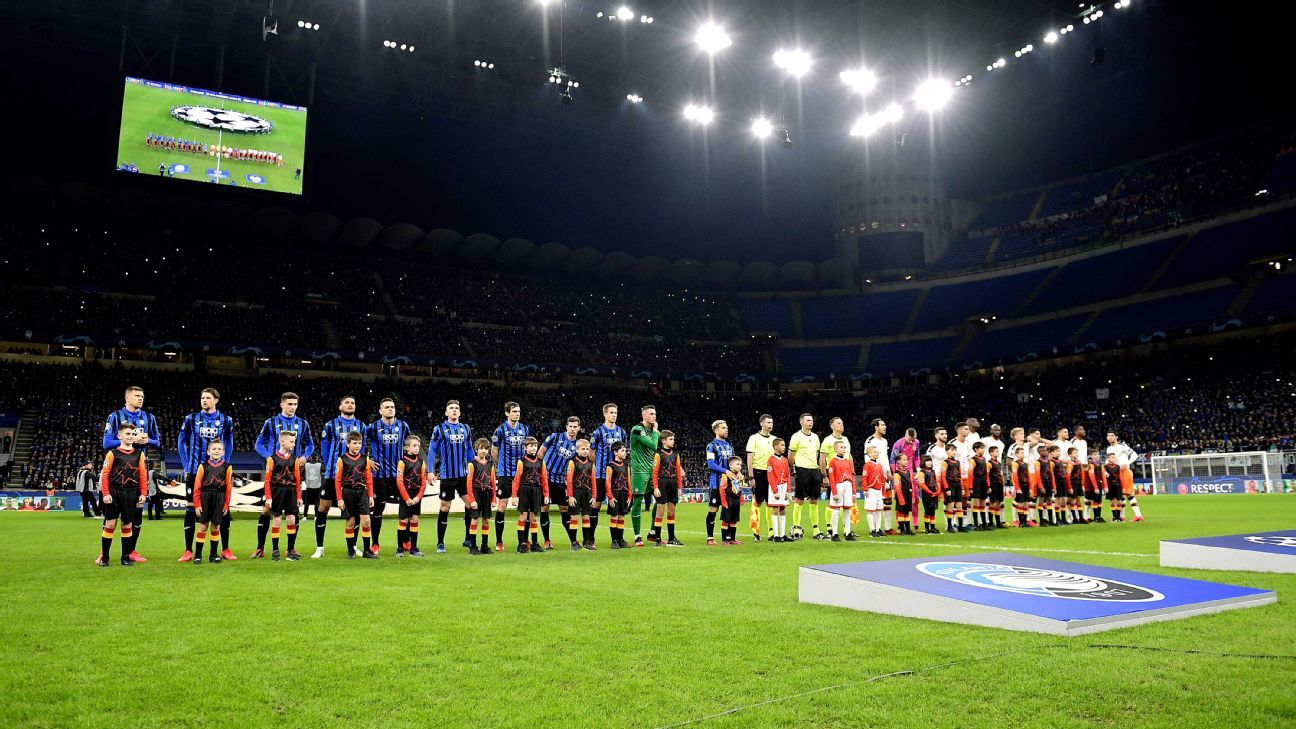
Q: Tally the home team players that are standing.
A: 11